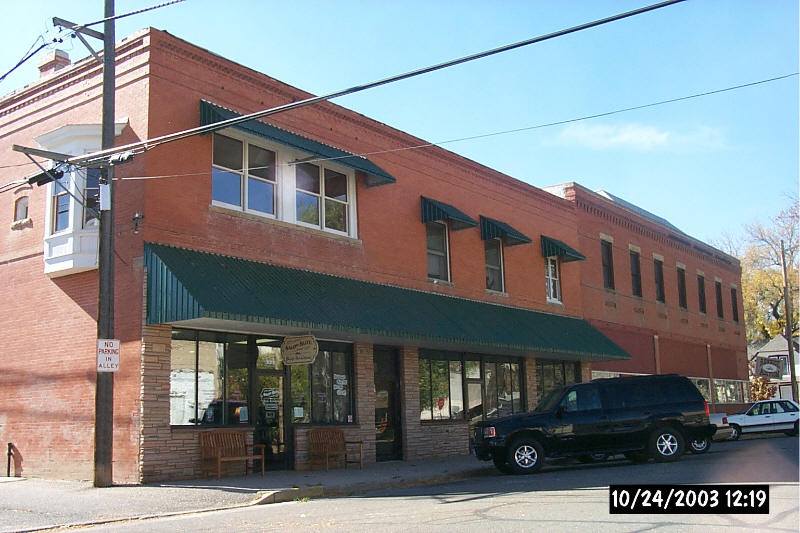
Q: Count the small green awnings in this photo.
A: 3